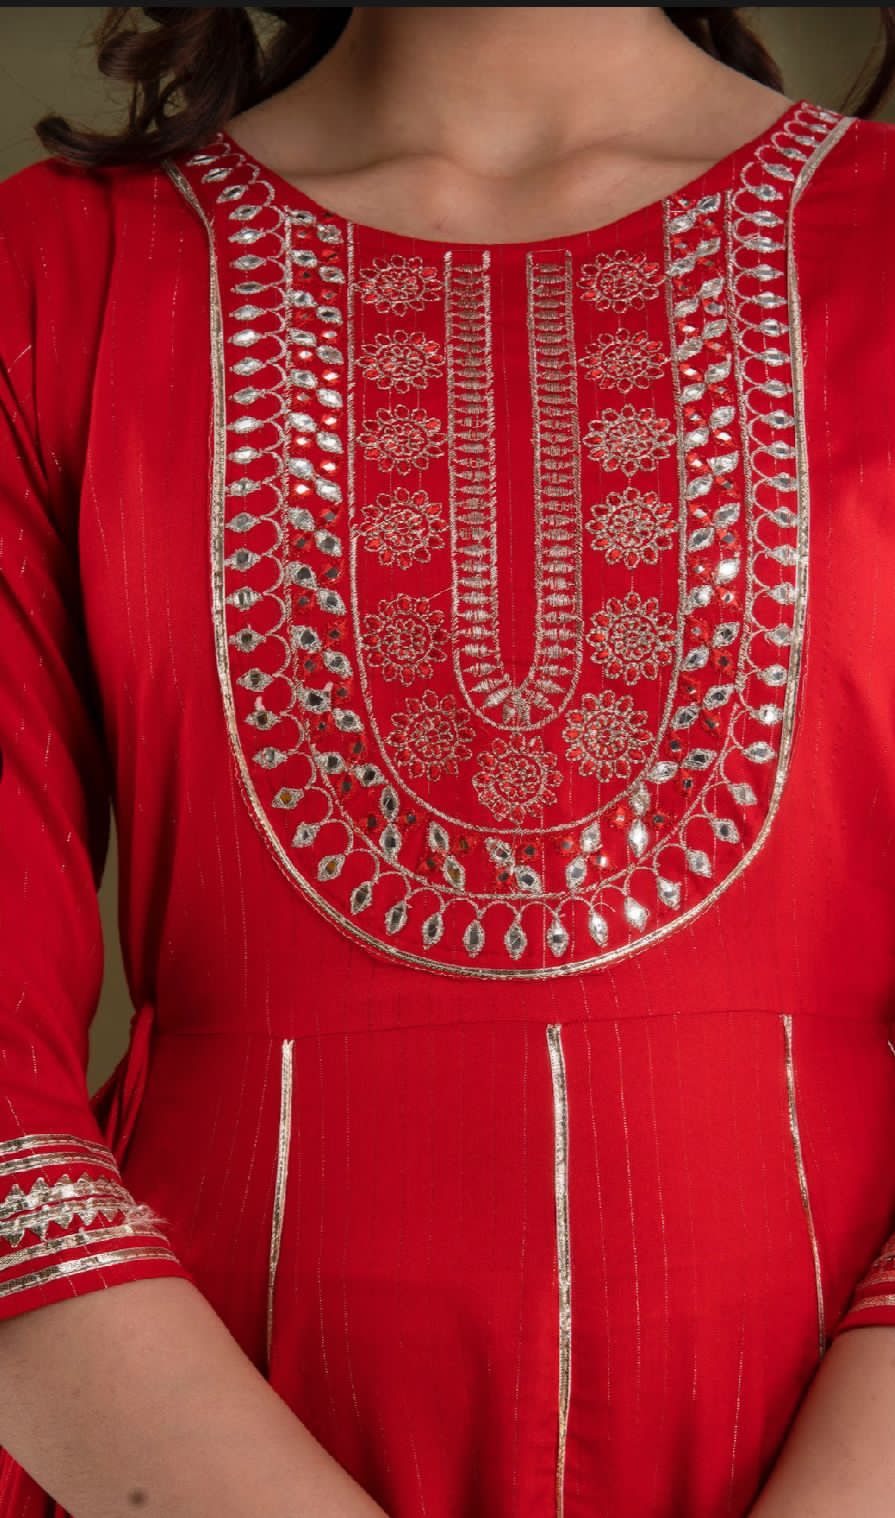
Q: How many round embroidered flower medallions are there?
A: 13